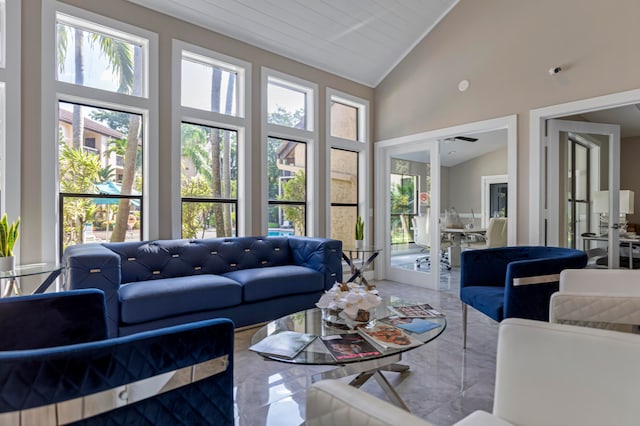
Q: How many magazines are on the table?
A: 5